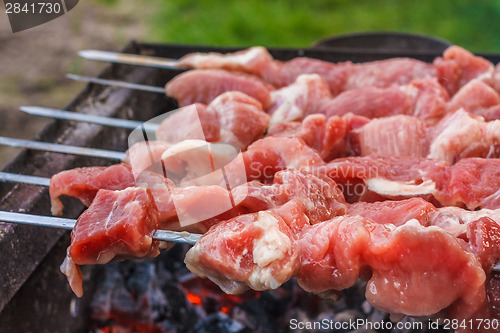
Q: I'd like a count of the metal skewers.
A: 6